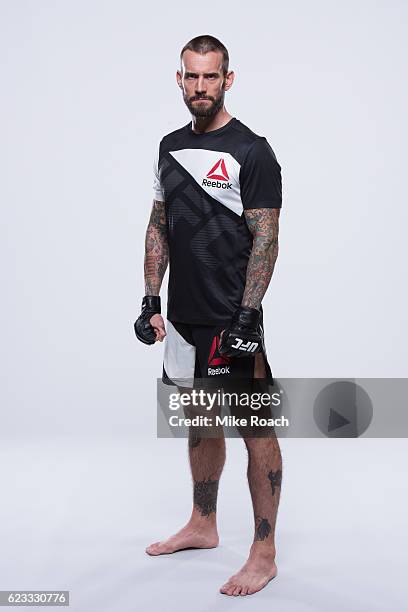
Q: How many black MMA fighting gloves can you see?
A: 2